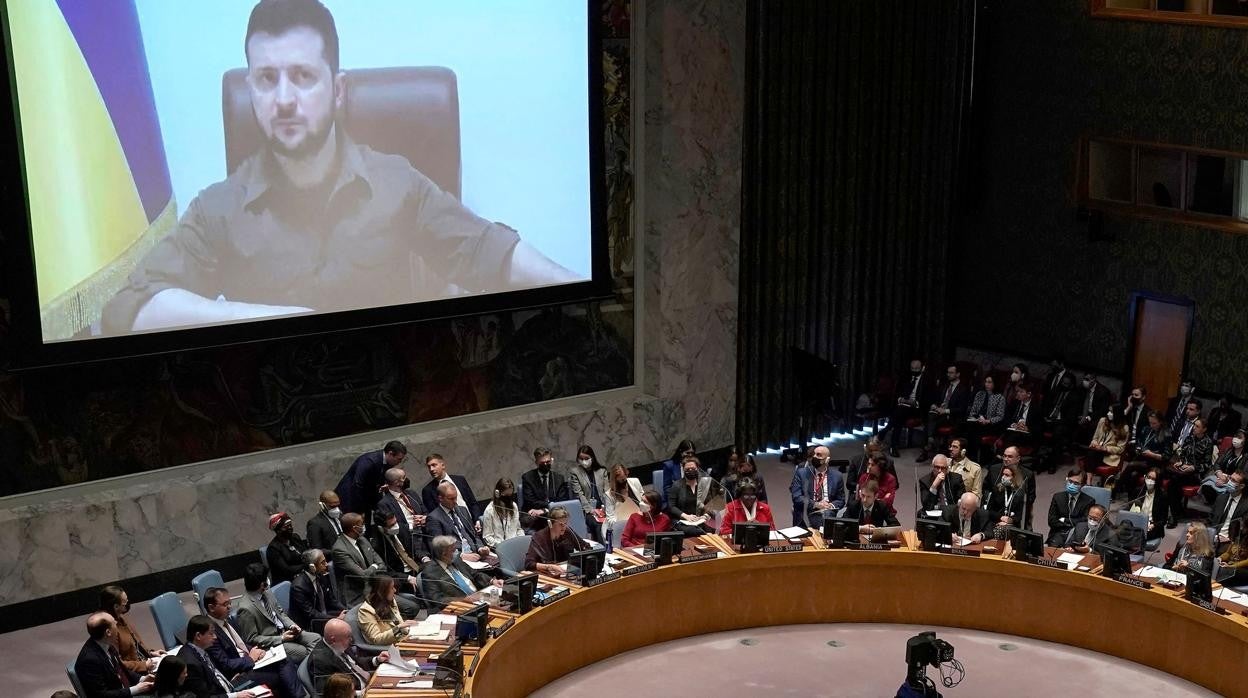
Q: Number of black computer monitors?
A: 11